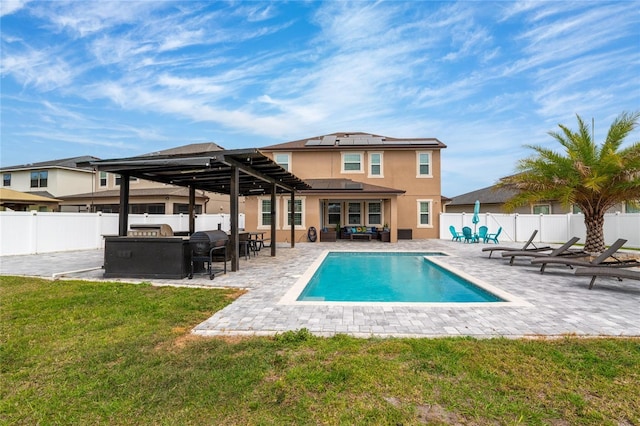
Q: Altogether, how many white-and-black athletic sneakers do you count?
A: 0